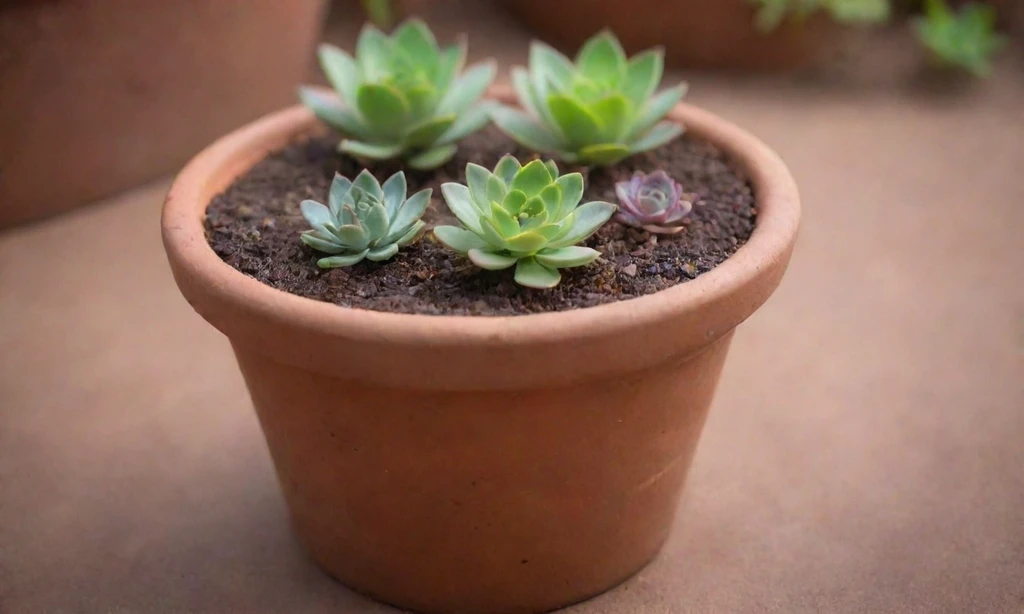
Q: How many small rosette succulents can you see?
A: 5